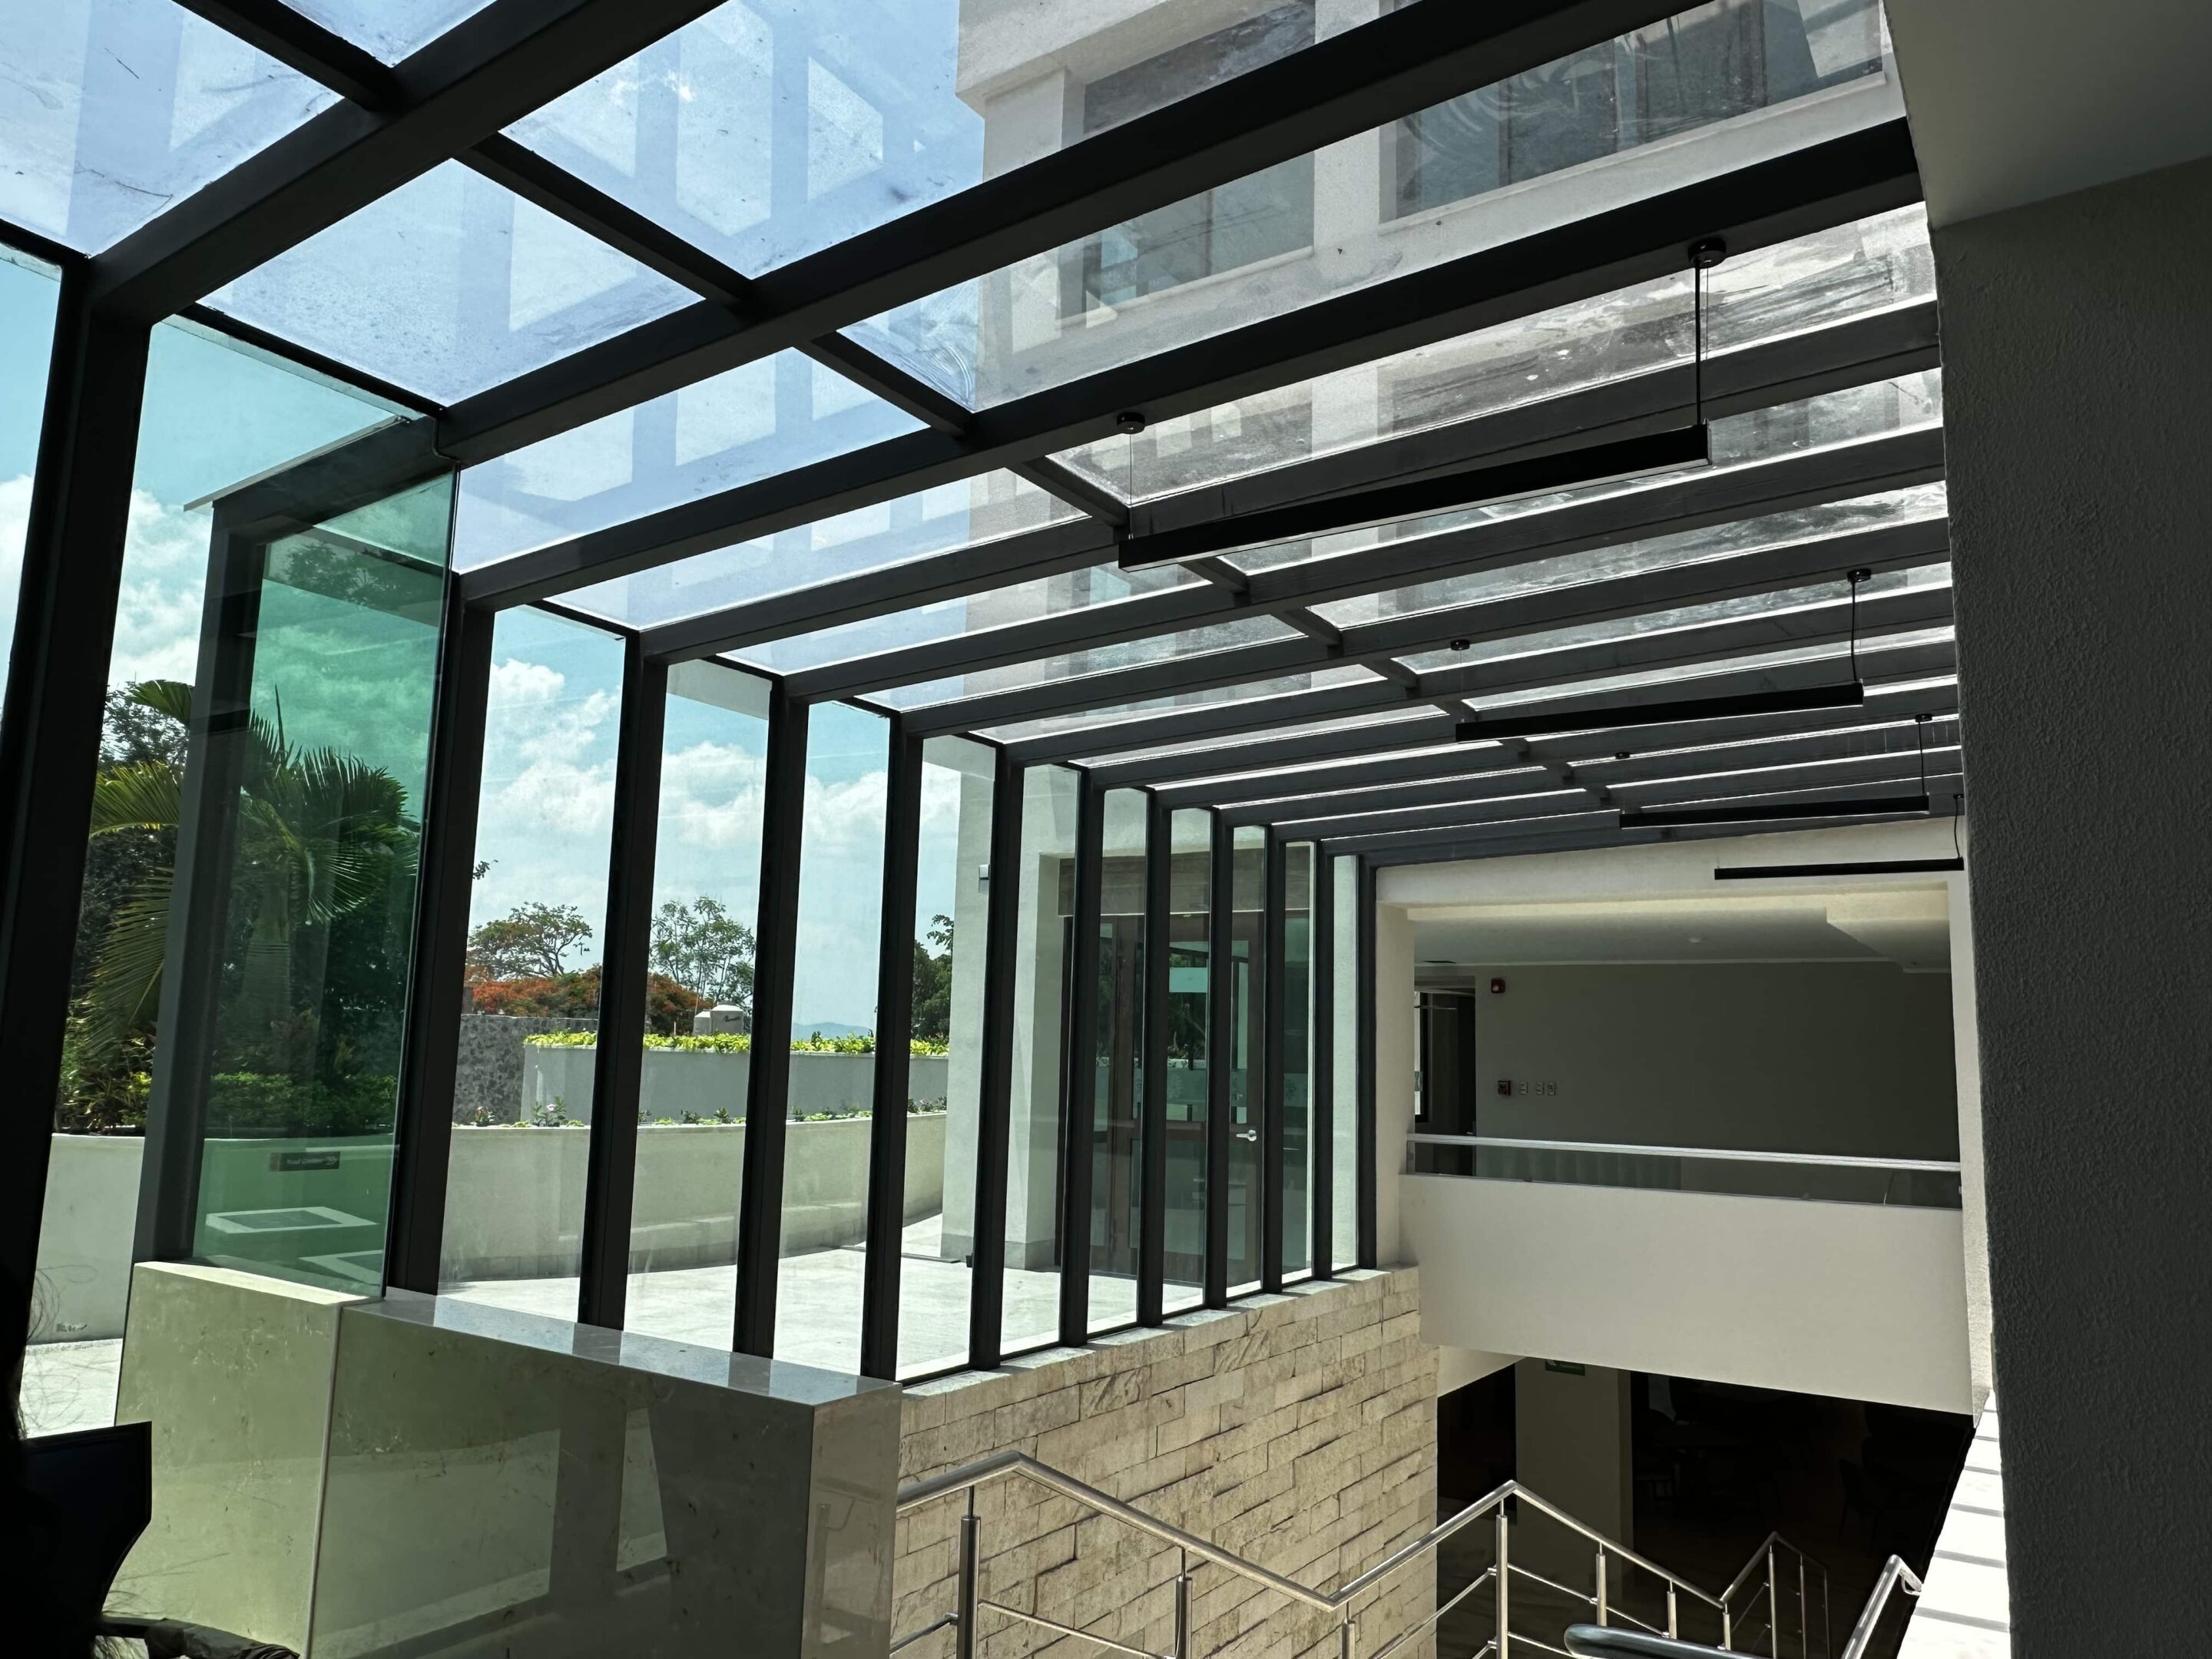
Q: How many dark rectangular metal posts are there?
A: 13